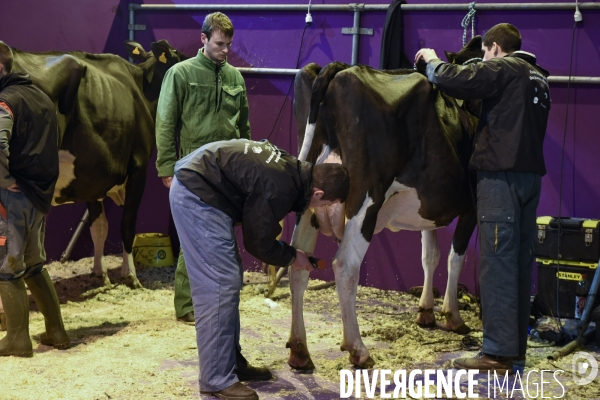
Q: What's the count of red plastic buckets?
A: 0